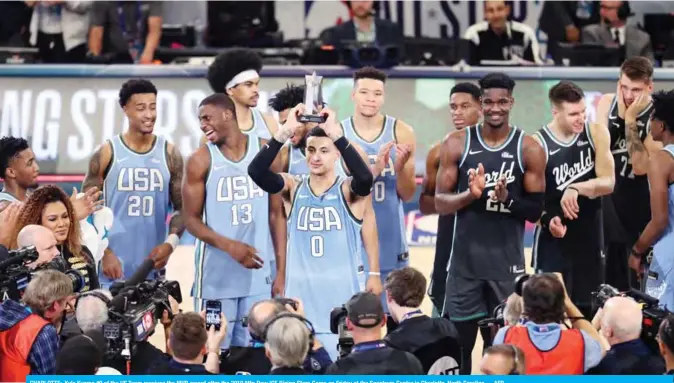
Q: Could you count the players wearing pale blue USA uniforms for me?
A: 8